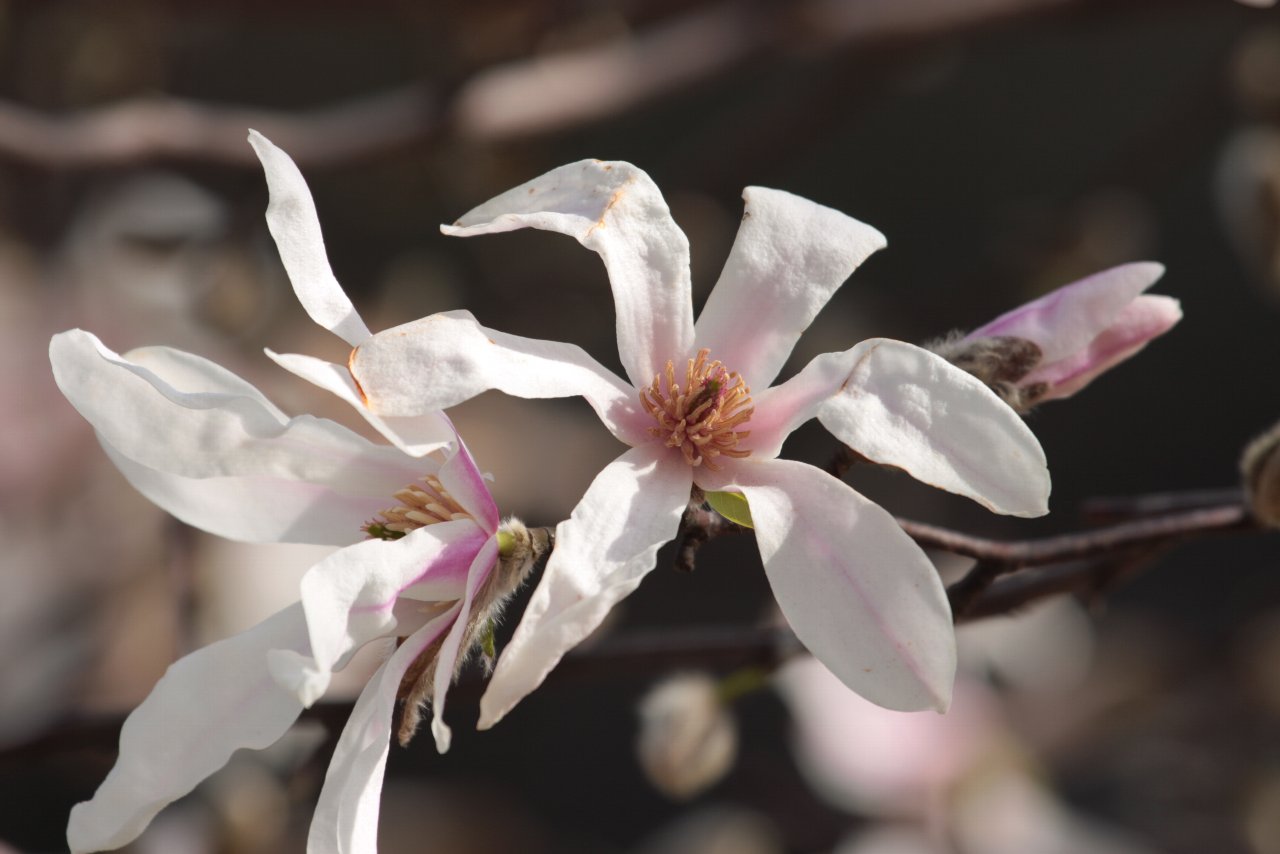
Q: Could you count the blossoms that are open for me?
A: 2